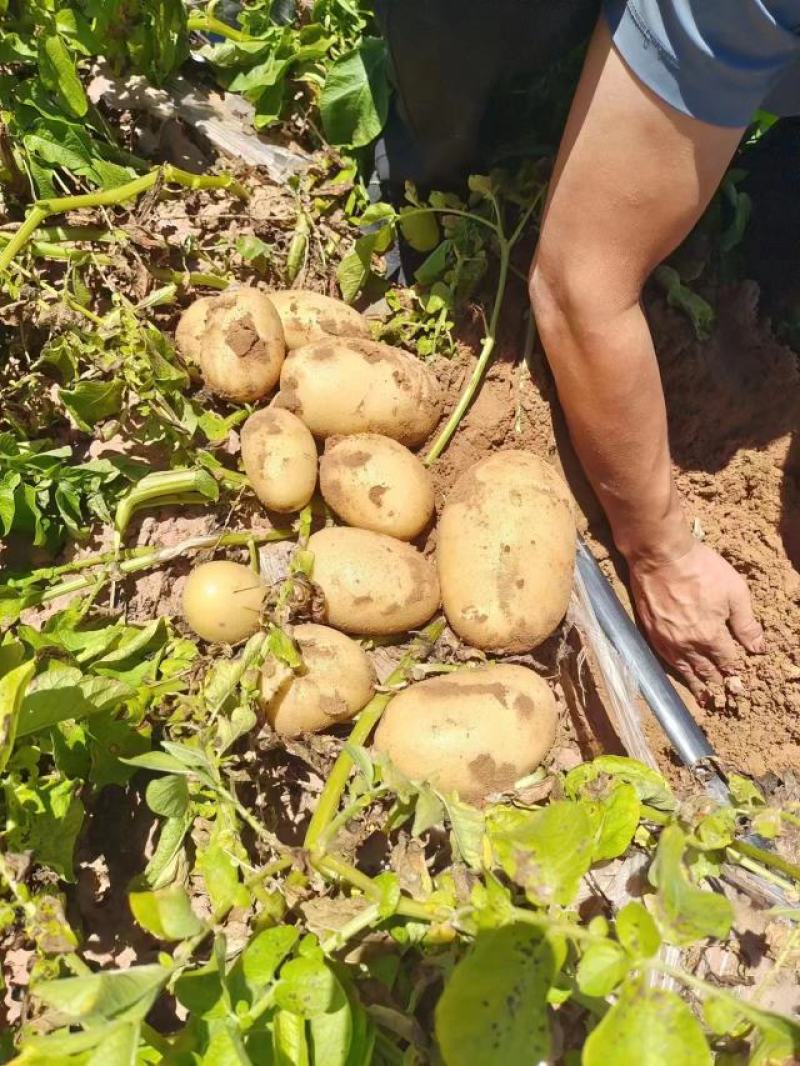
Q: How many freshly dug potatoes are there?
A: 11